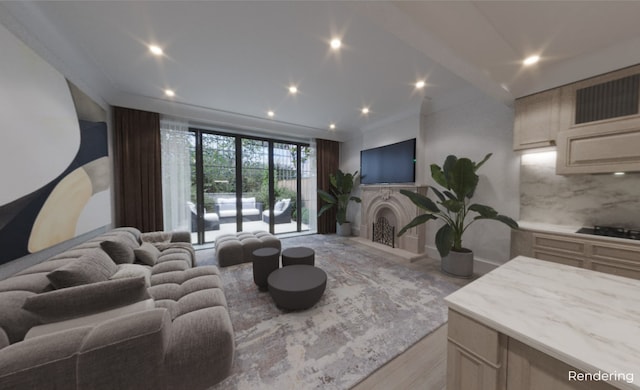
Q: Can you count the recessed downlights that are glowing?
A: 9